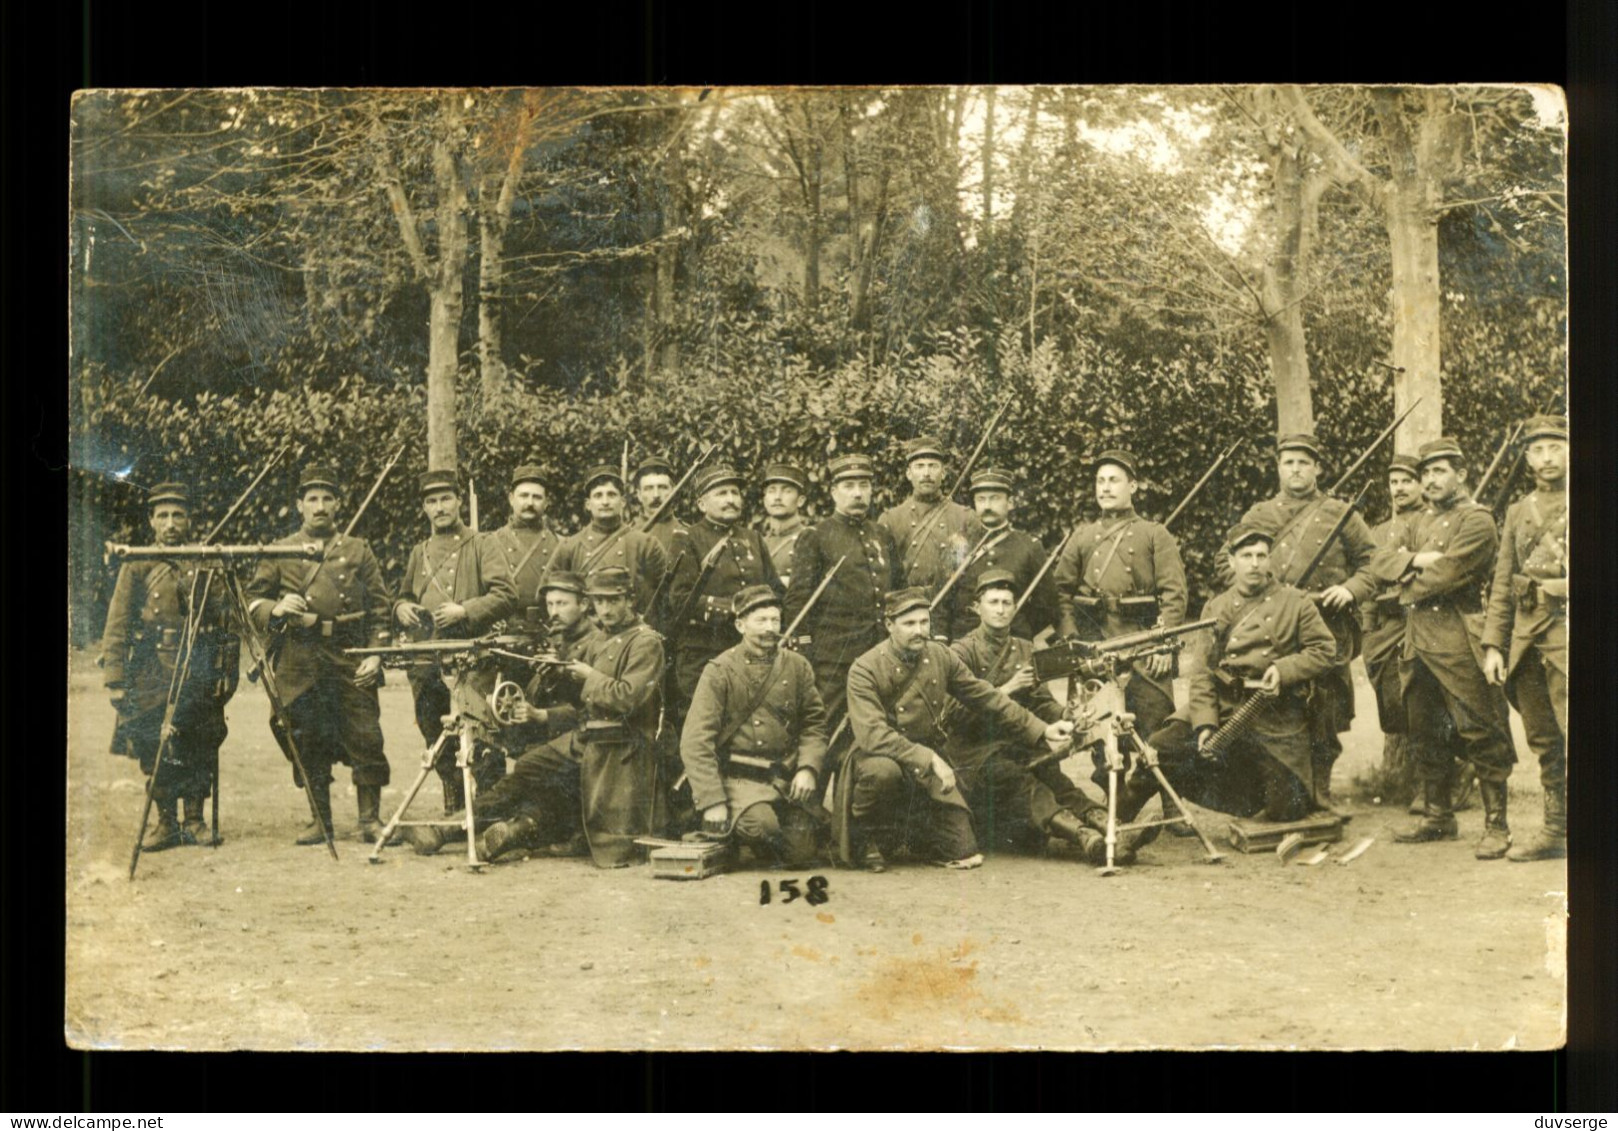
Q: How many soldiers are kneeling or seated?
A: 6